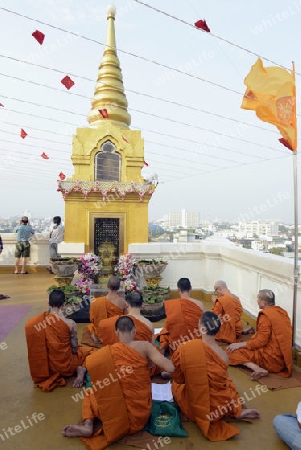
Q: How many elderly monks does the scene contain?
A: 2